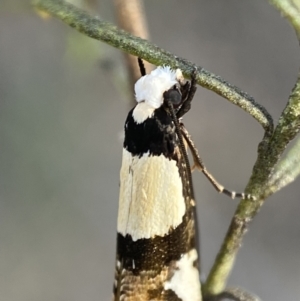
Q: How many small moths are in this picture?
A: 1